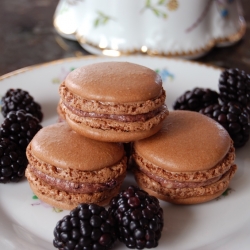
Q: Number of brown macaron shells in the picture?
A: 6